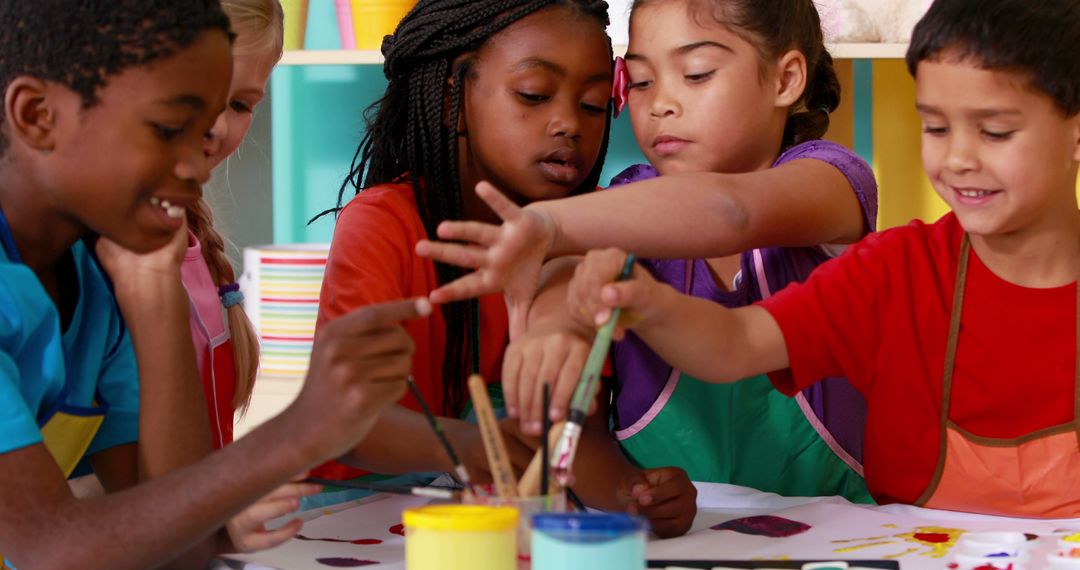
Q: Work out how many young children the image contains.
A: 5